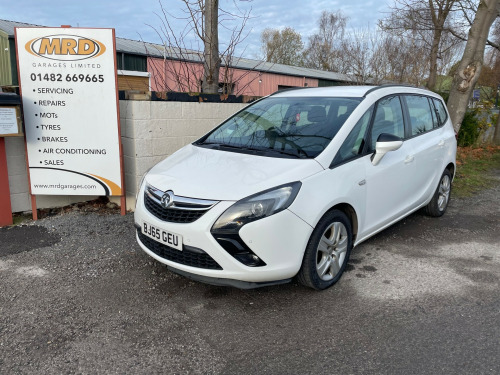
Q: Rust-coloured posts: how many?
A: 3